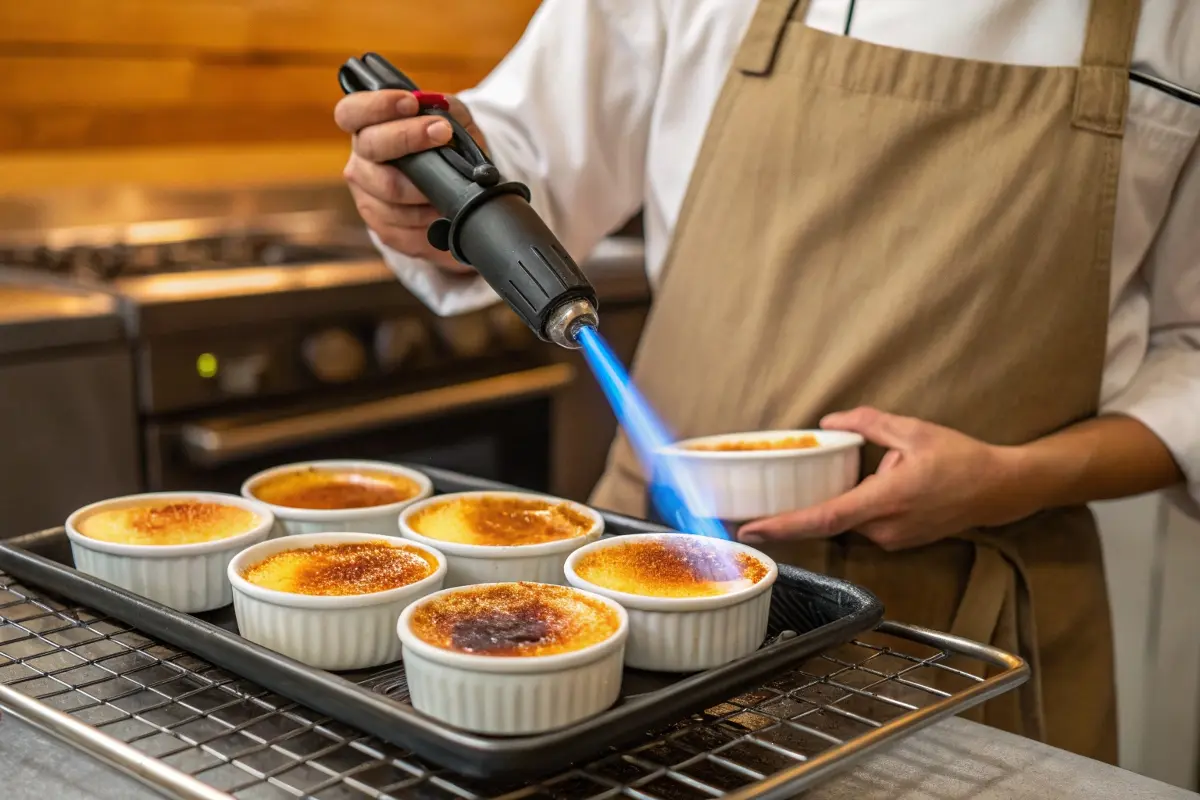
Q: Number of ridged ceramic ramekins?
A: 7